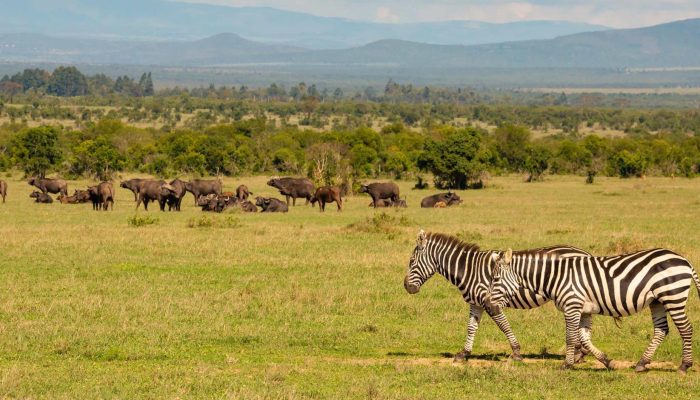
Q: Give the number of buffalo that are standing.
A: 12